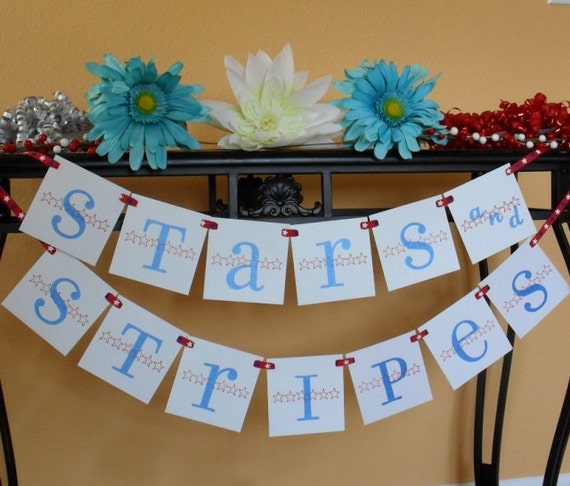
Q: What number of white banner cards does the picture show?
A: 13